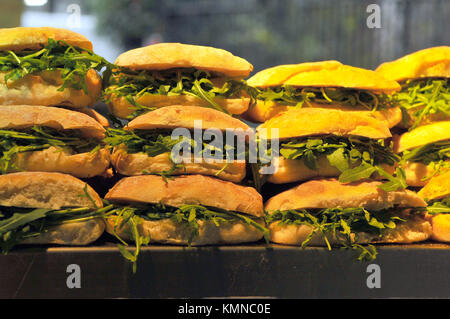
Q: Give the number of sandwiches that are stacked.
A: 12